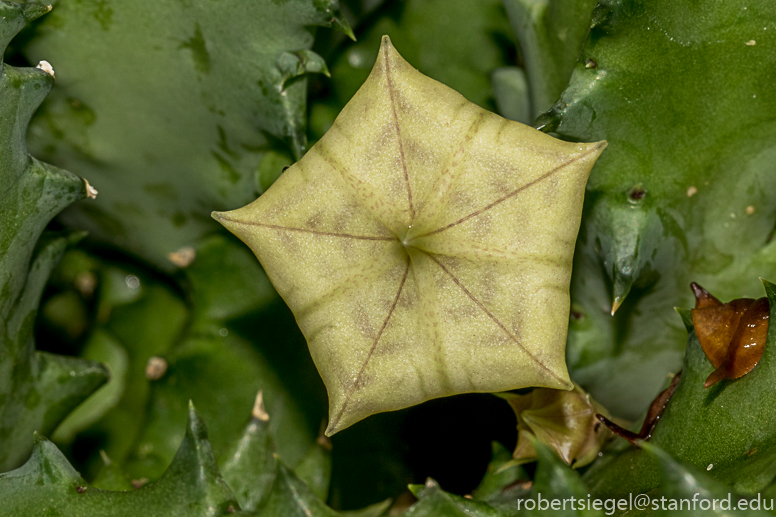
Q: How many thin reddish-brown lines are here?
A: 5